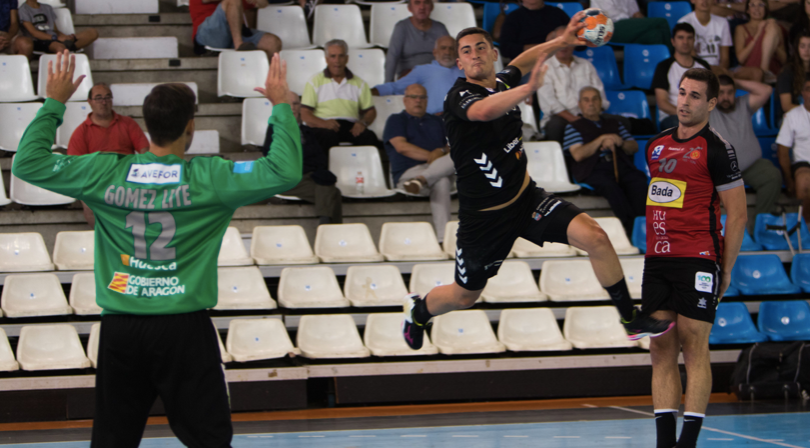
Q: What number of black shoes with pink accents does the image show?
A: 2